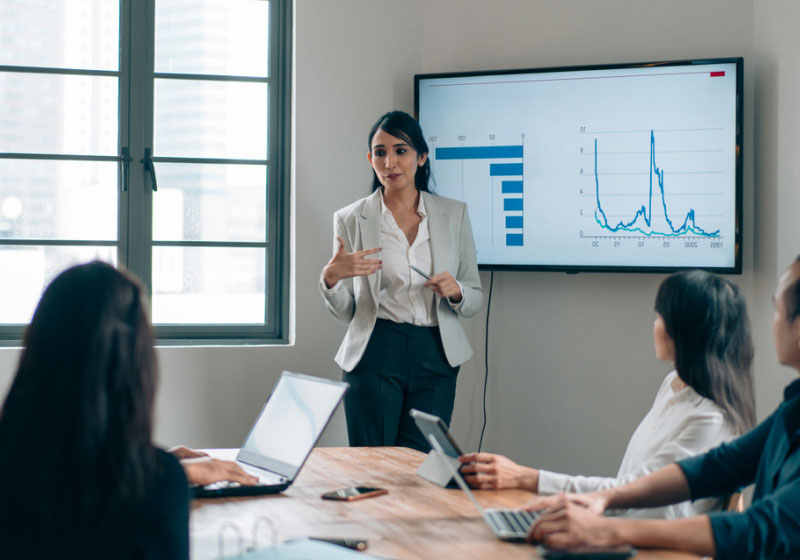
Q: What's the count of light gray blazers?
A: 1